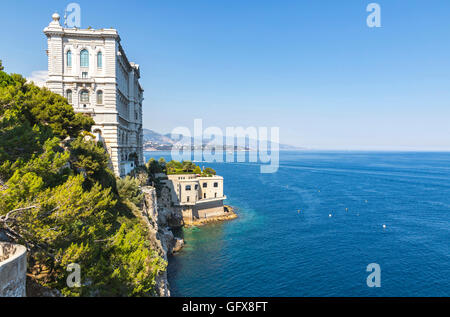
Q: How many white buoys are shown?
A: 2